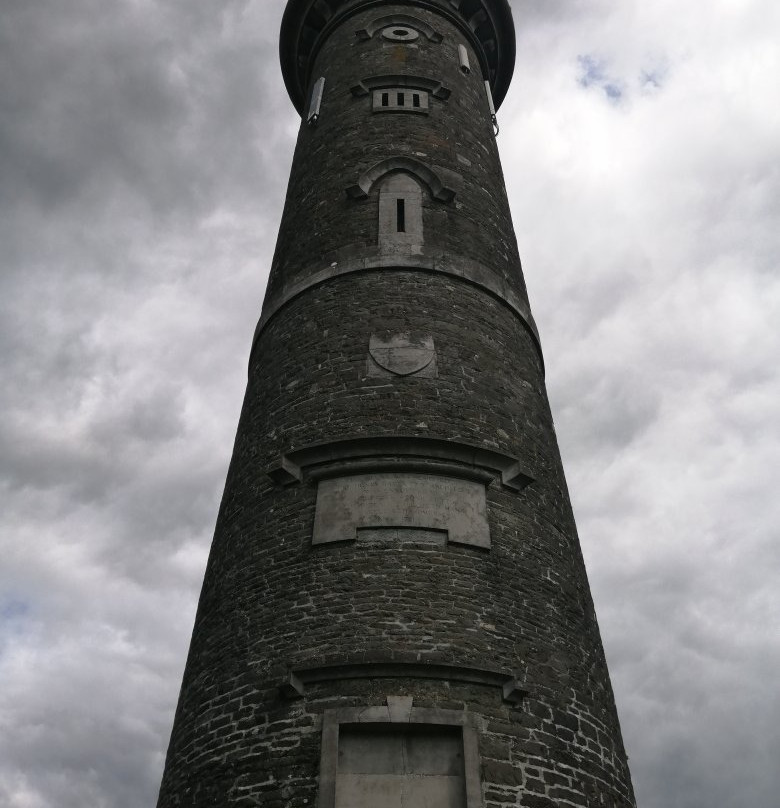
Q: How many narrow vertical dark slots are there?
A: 4